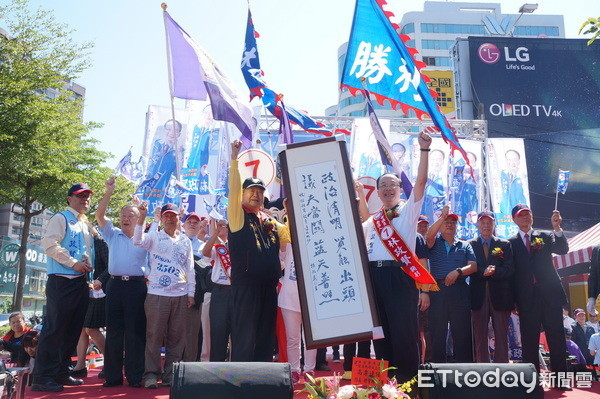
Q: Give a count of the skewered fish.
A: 0